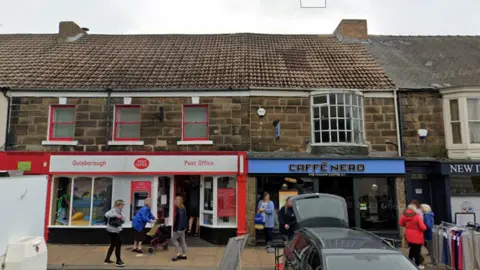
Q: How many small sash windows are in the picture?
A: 3